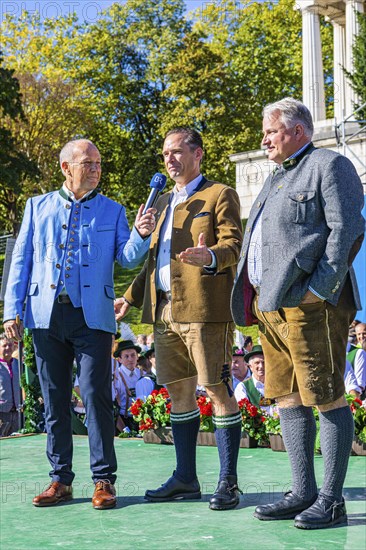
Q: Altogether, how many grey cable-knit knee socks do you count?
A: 2